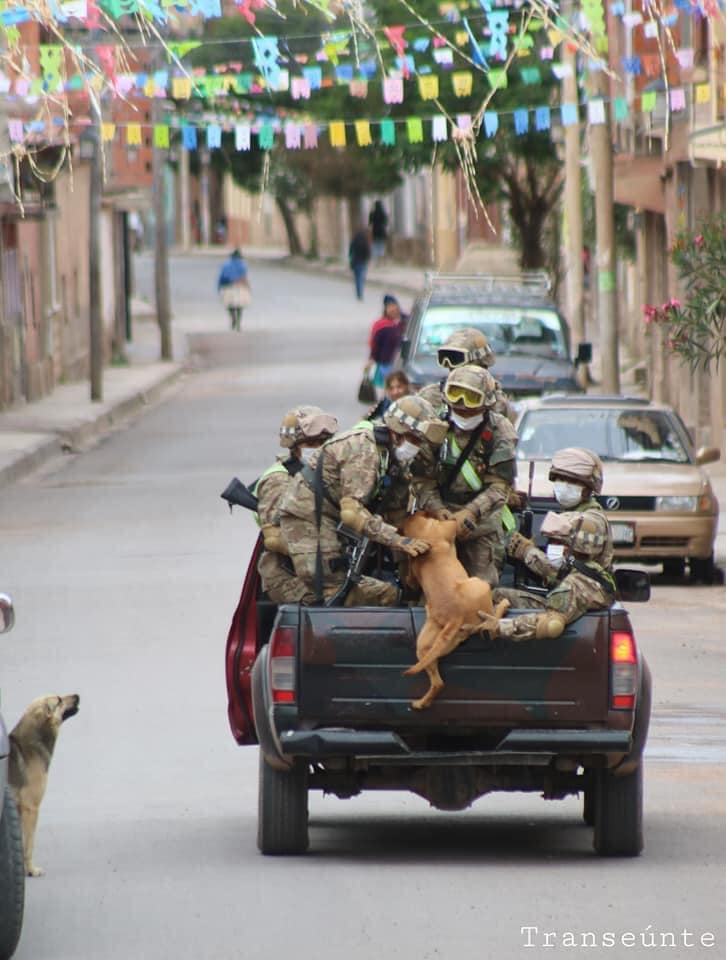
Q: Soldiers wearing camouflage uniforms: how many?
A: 6